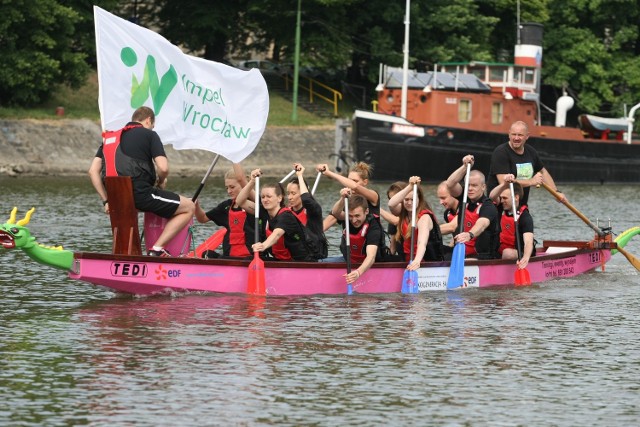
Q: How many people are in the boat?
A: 12